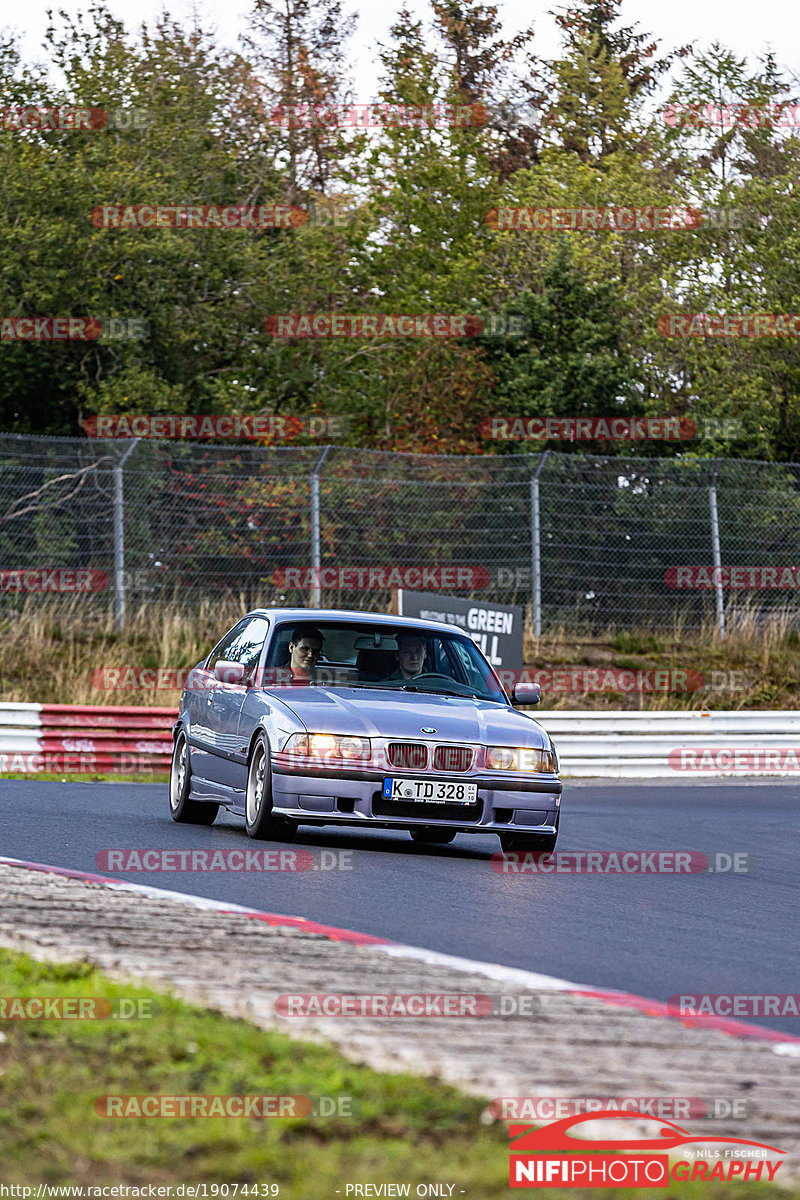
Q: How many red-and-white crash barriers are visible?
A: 1